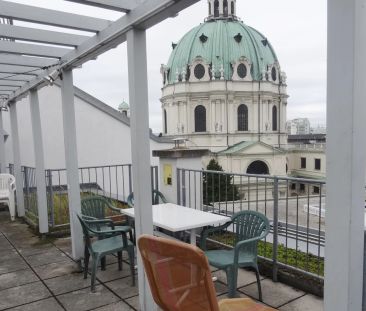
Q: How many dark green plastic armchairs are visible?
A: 4